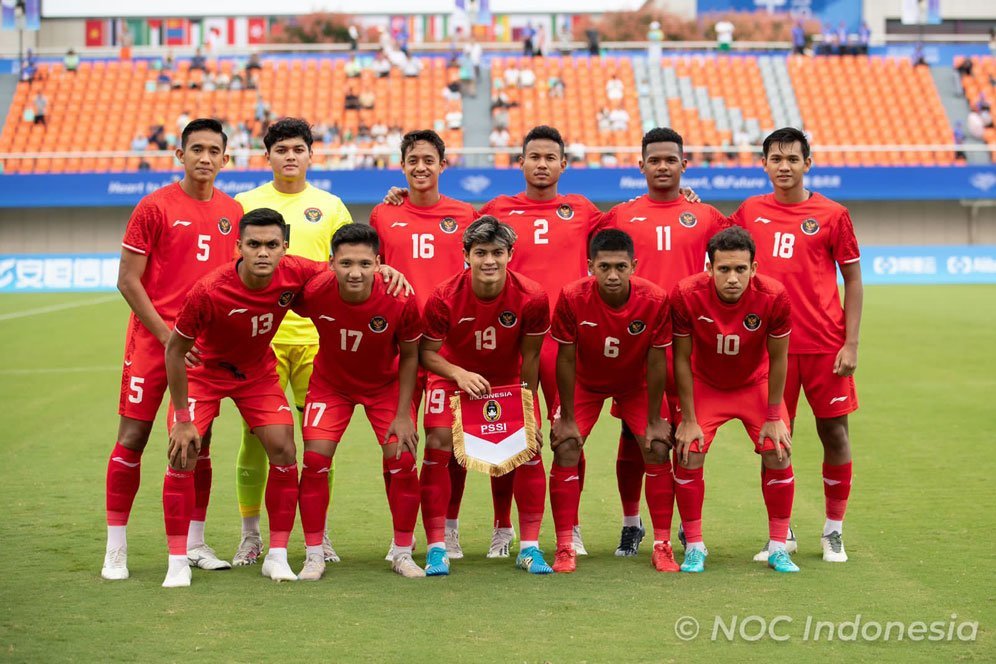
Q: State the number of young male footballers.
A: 11